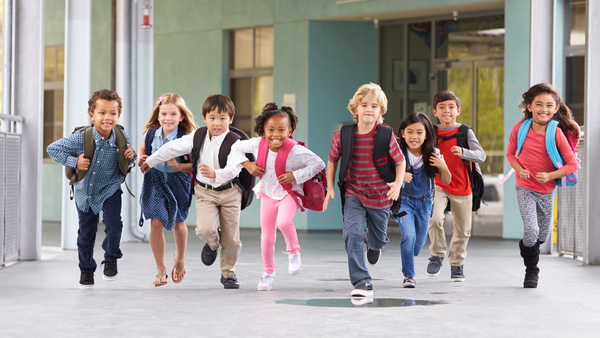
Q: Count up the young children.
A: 8